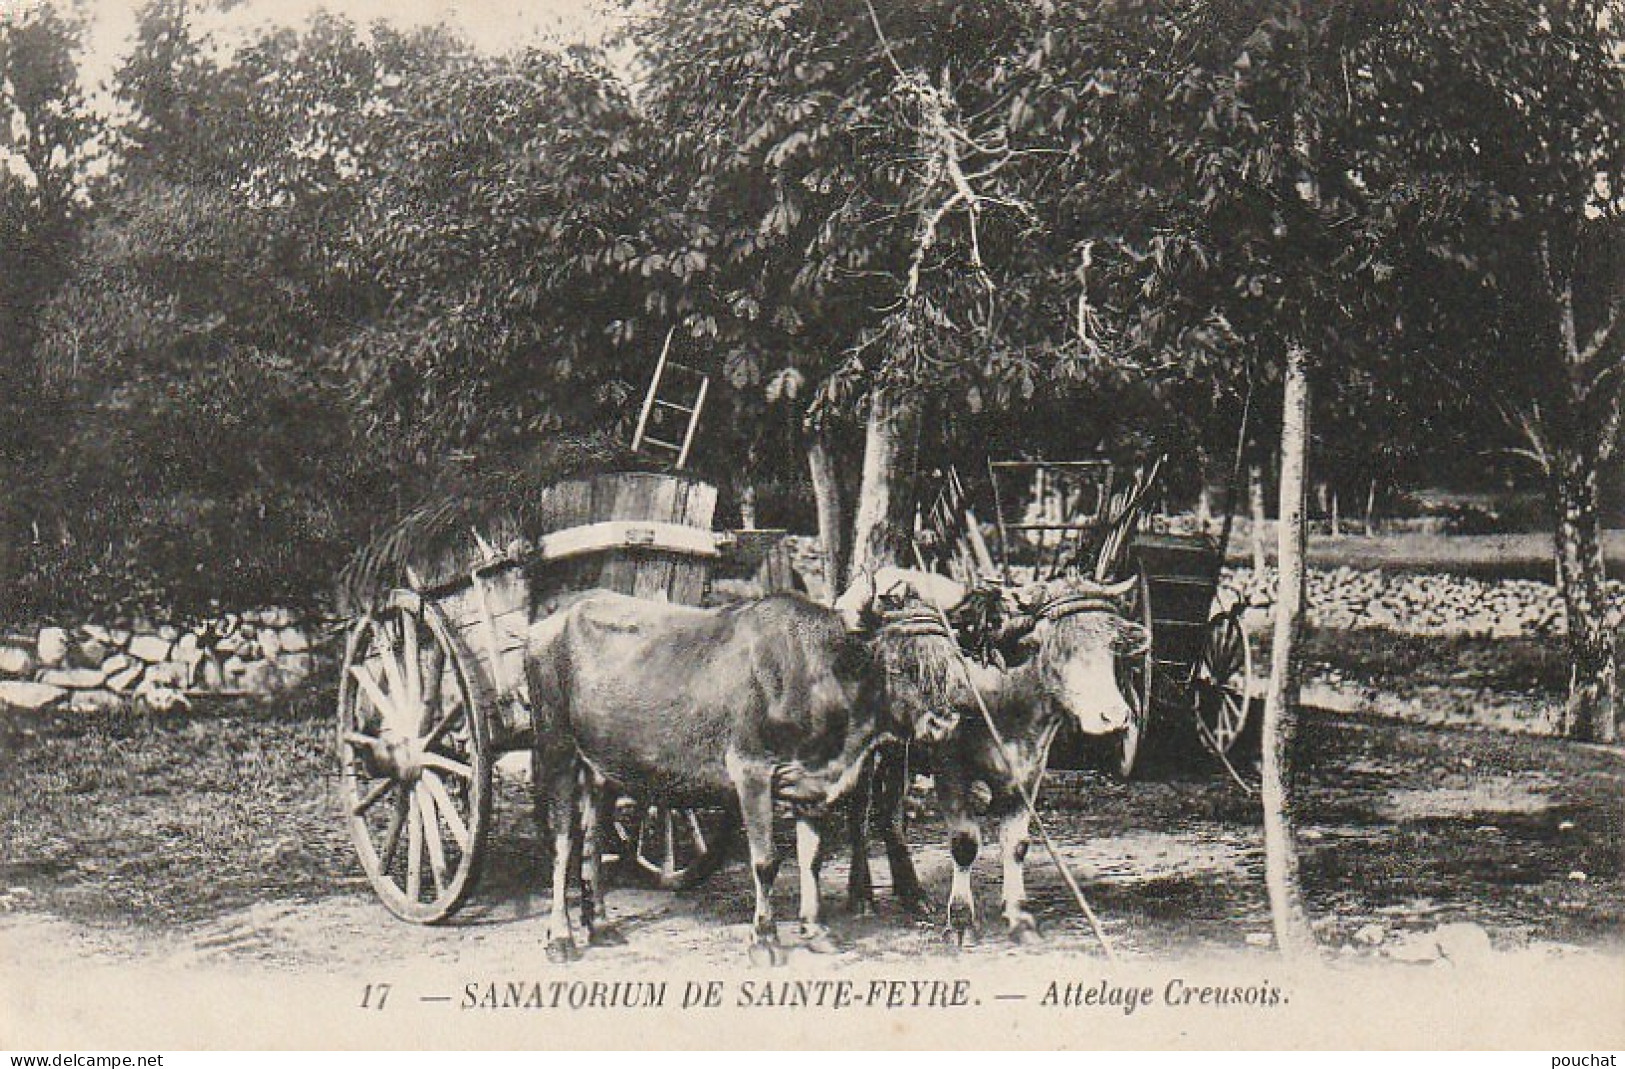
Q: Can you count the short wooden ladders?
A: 1